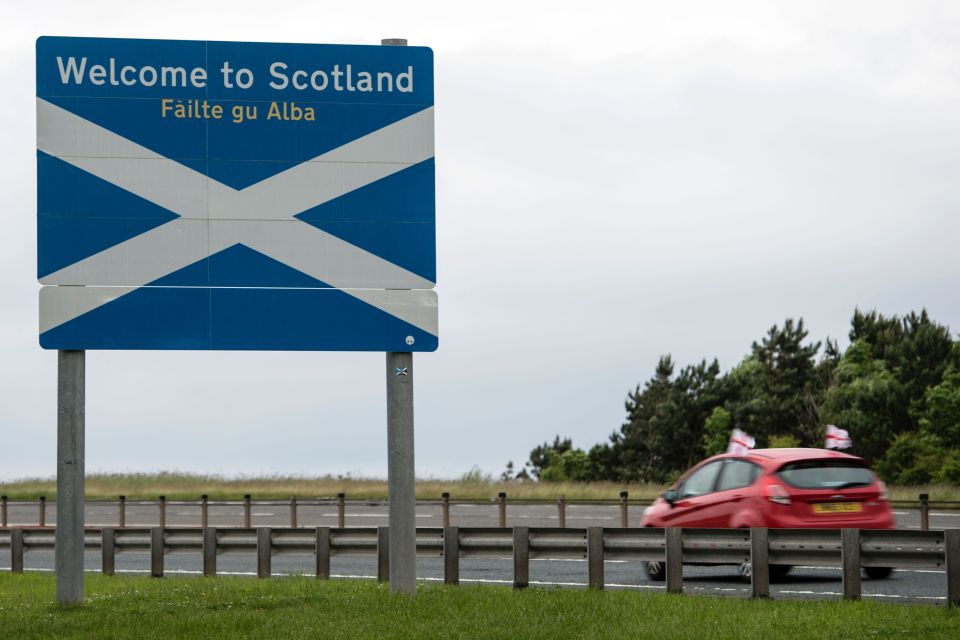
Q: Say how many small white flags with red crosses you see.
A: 2